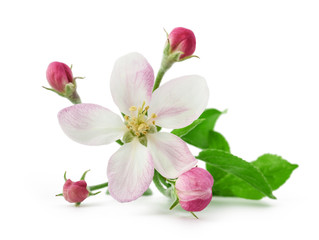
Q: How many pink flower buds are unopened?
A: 4